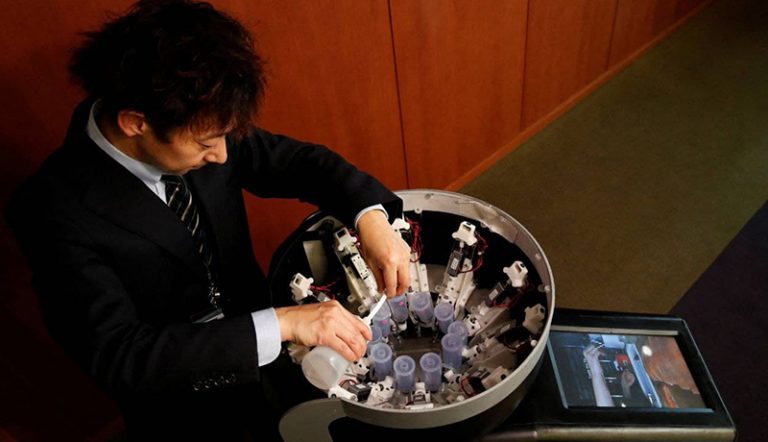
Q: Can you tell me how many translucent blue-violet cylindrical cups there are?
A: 10